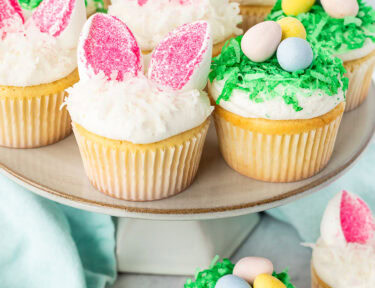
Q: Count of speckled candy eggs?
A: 8